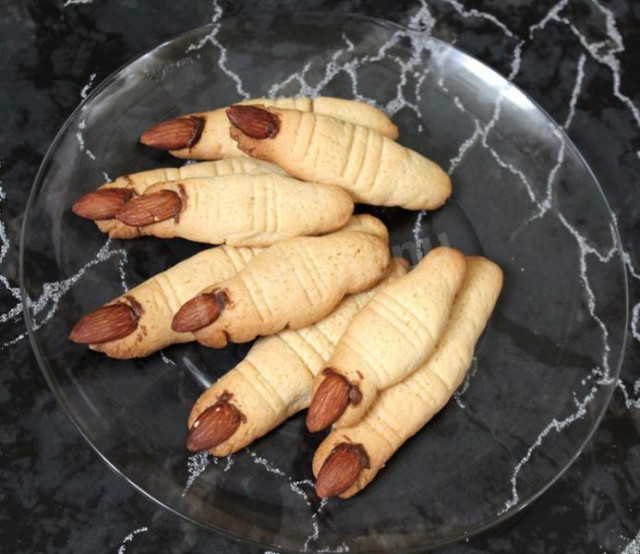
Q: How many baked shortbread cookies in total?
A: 9